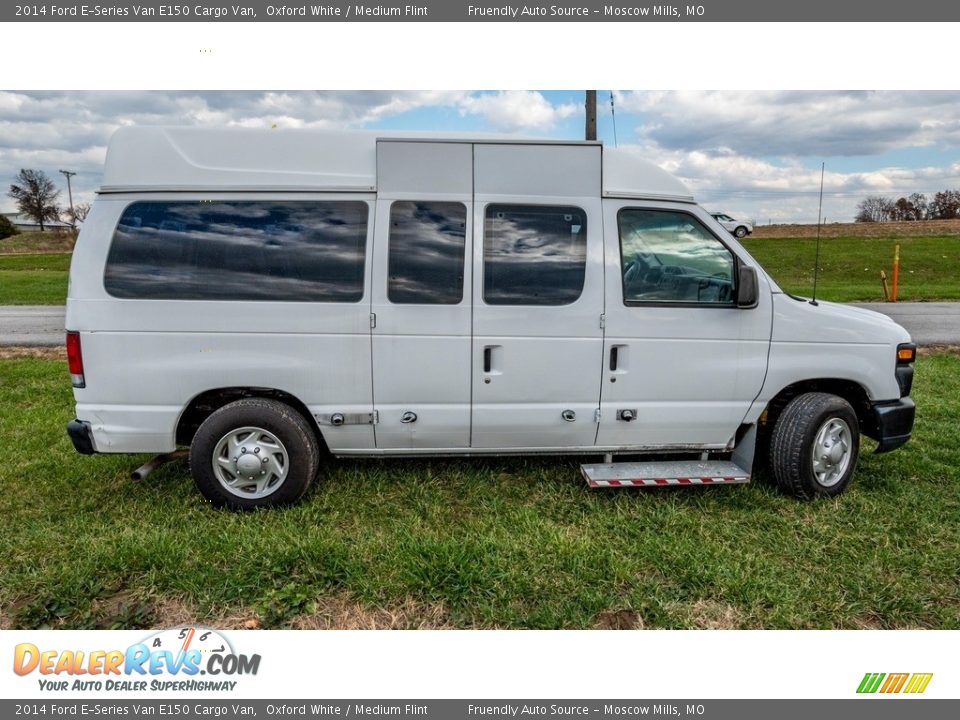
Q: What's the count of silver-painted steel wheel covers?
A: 2